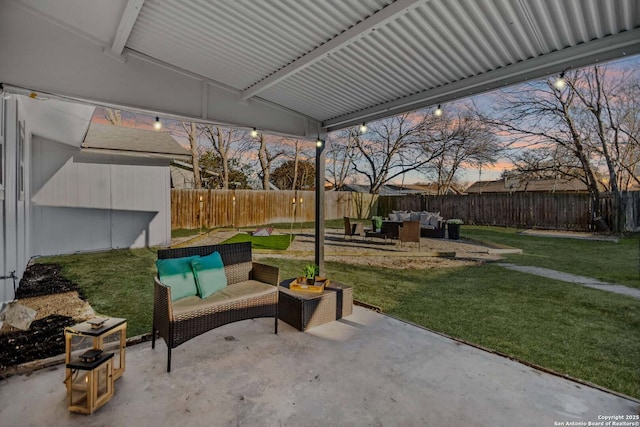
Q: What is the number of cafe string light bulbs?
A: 6